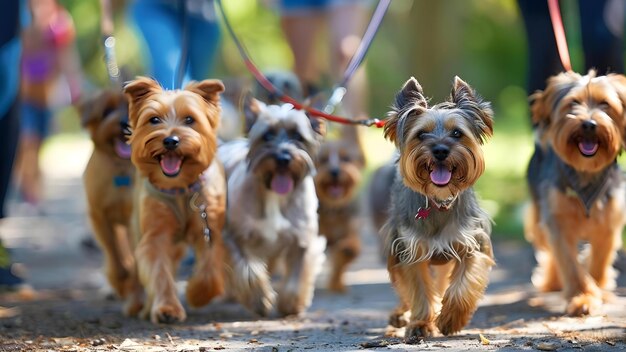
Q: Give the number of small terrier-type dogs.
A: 6